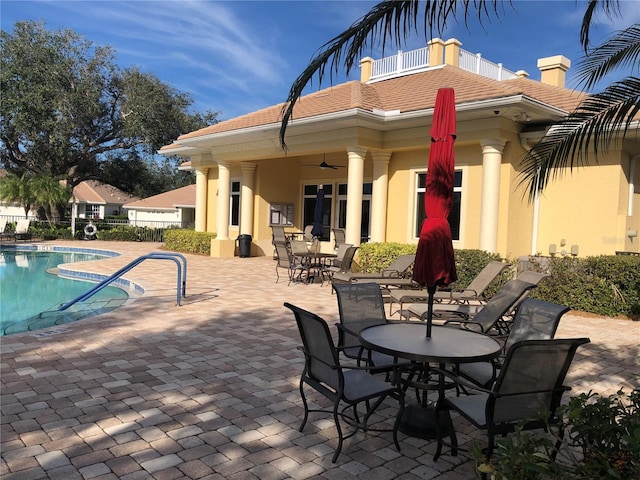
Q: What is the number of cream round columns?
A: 6